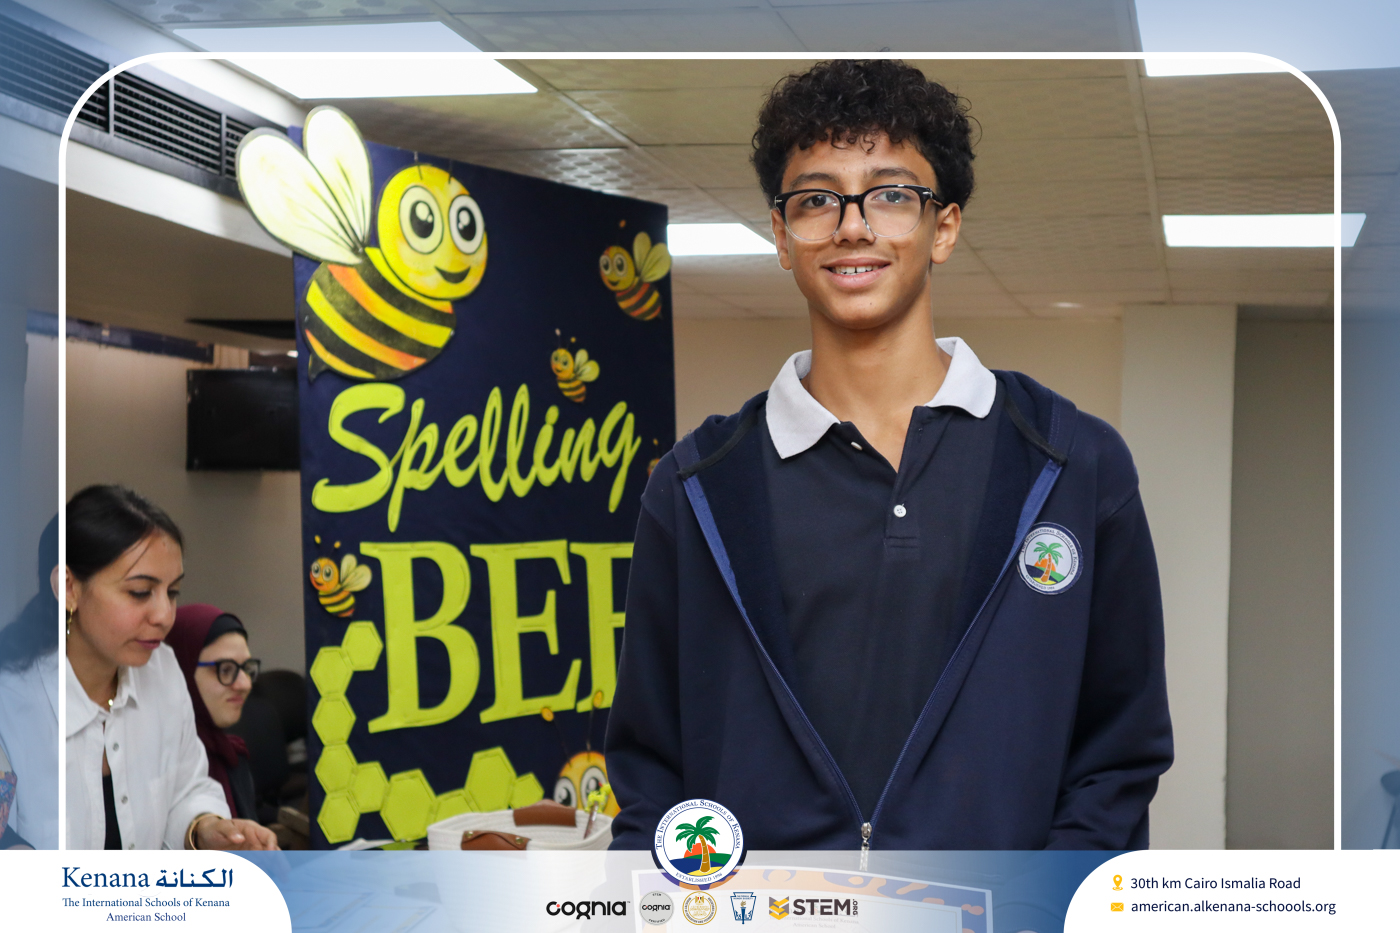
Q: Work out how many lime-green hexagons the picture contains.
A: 10